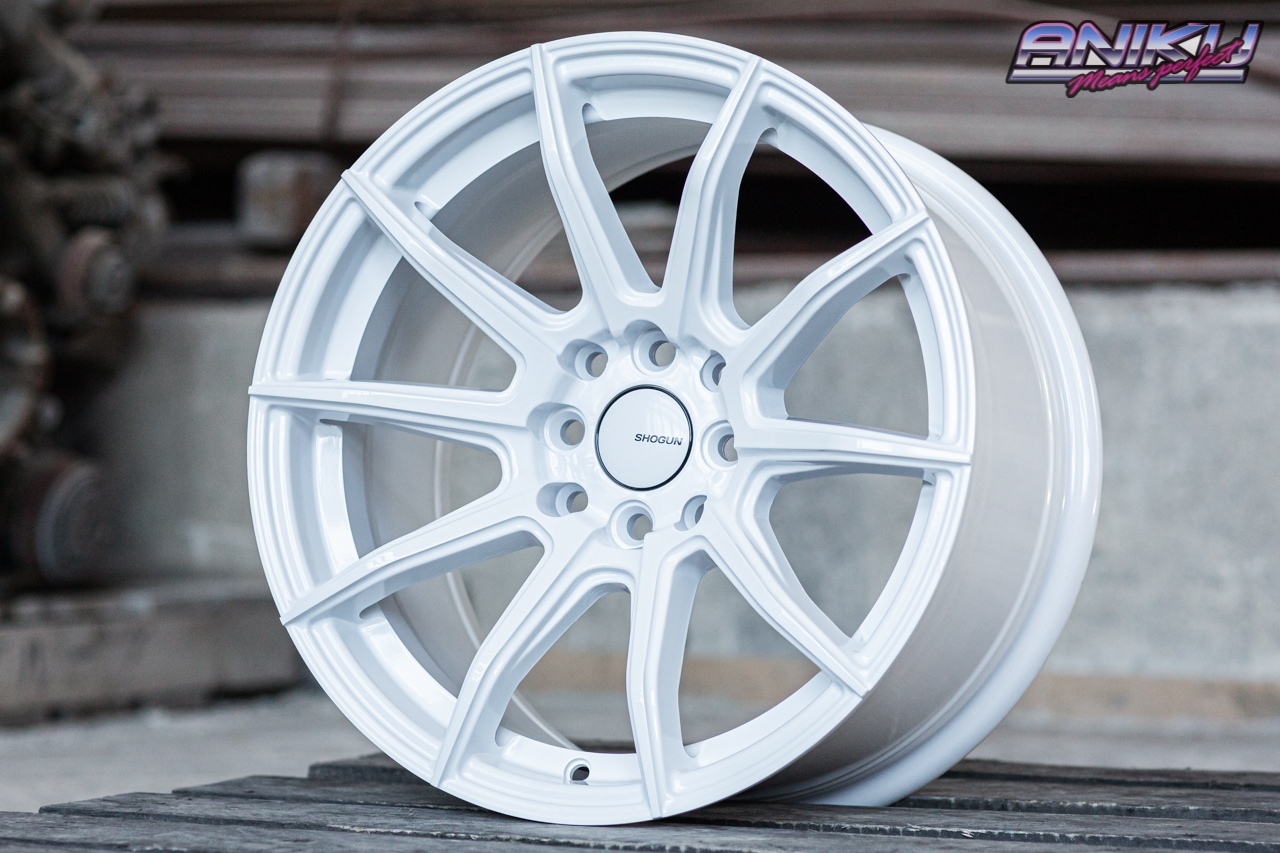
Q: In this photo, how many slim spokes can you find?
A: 10